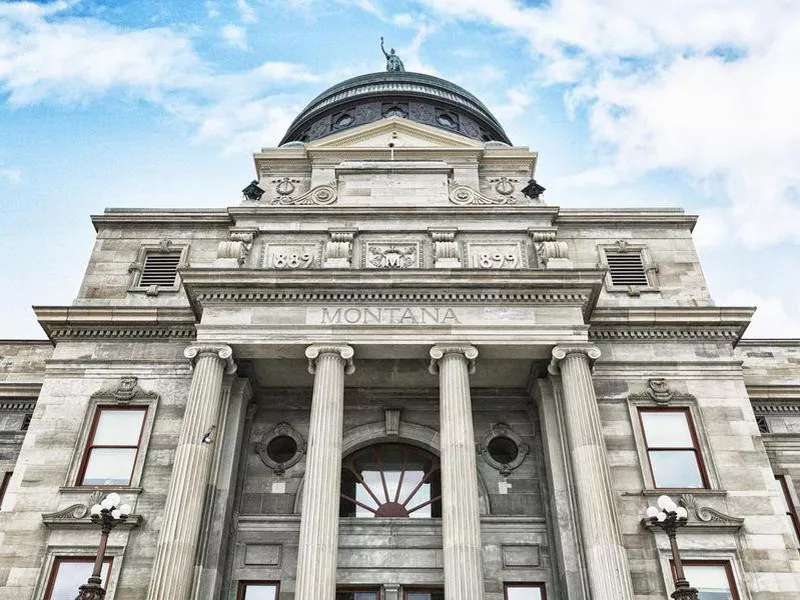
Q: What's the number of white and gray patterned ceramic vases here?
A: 0